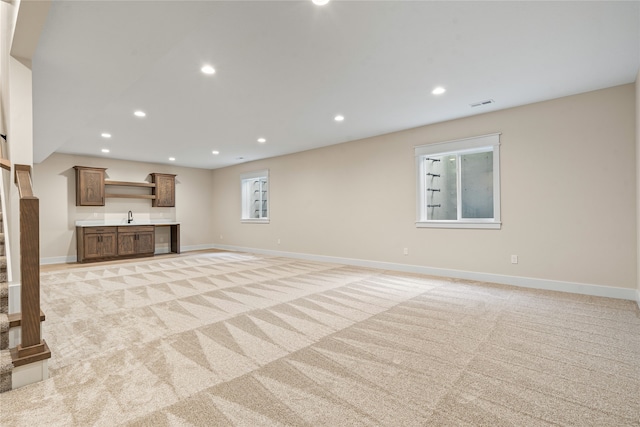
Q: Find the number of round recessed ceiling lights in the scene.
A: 10